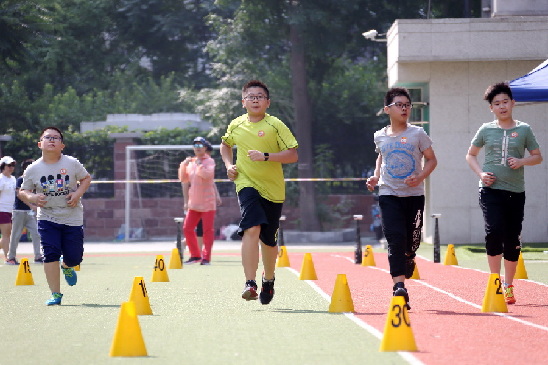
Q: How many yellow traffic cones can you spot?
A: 15